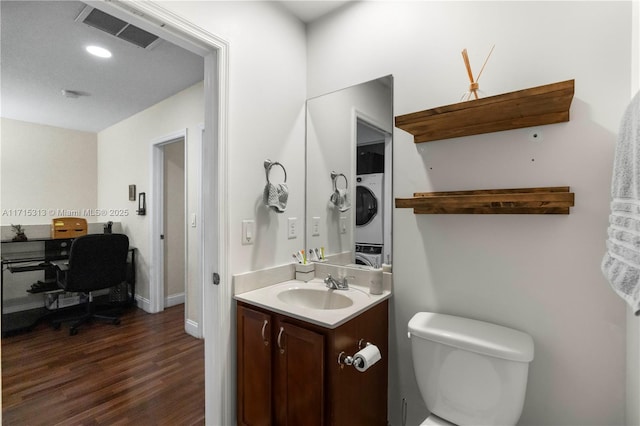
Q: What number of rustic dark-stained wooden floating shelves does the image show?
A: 2